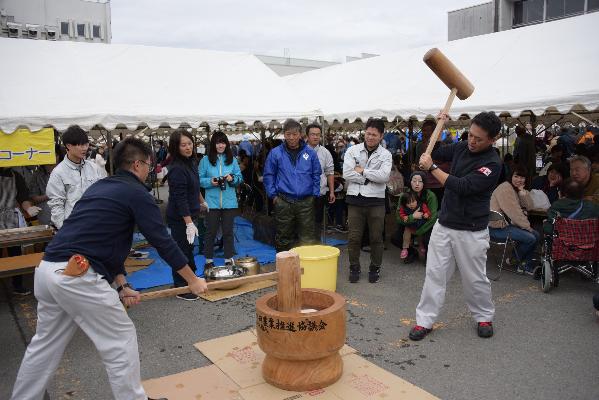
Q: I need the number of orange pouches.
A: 1